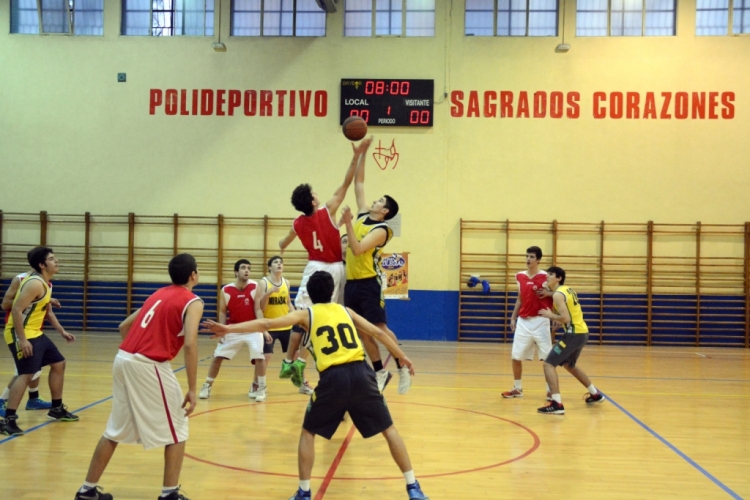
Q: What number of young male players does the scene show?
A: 10